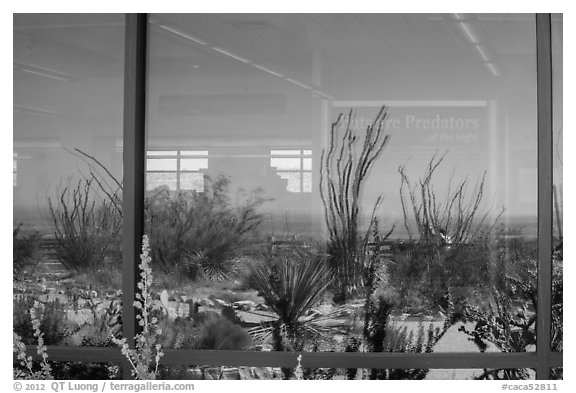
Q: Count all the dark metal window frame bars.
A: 3